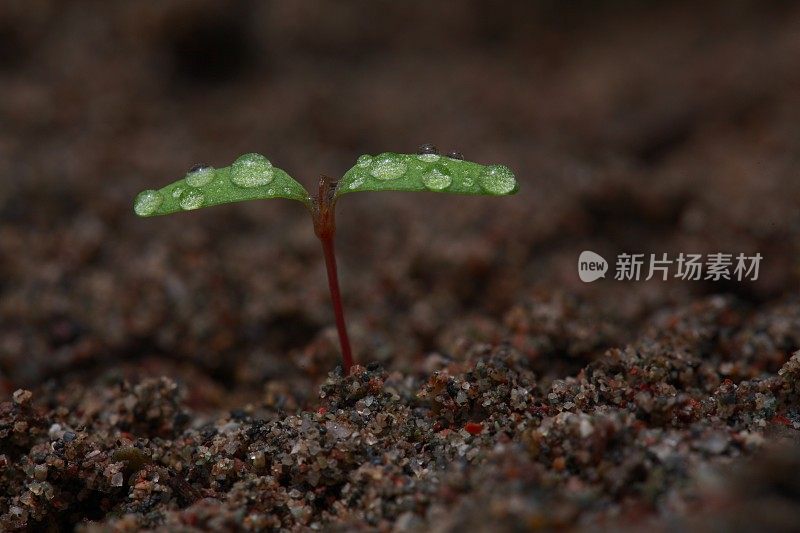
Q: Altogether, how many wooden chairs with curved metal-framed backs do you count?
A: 0